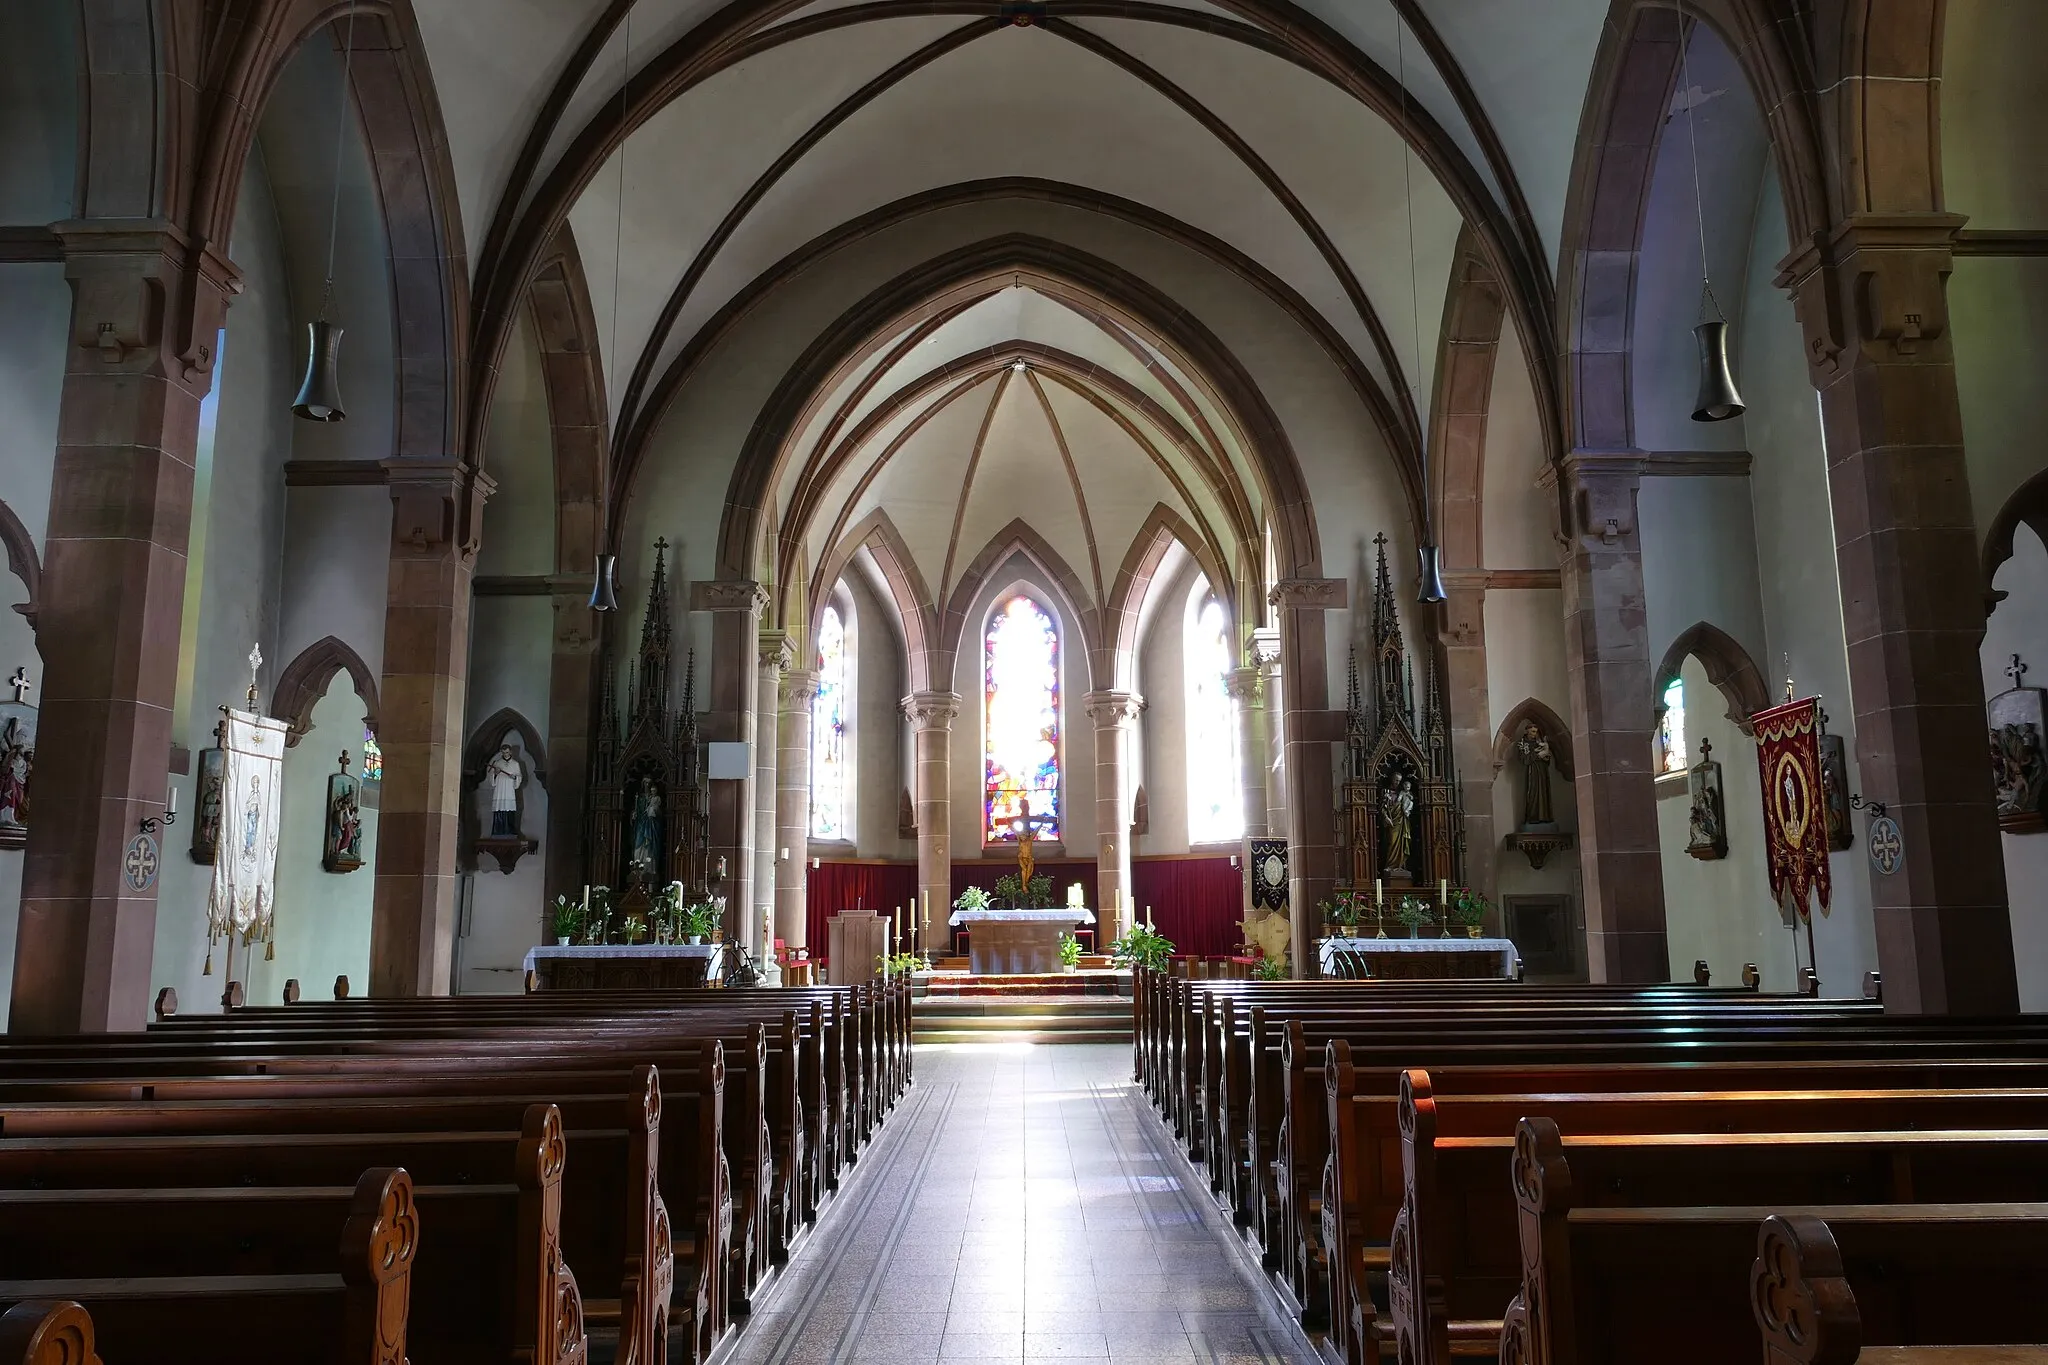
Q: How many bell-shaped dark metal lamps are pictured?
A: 4